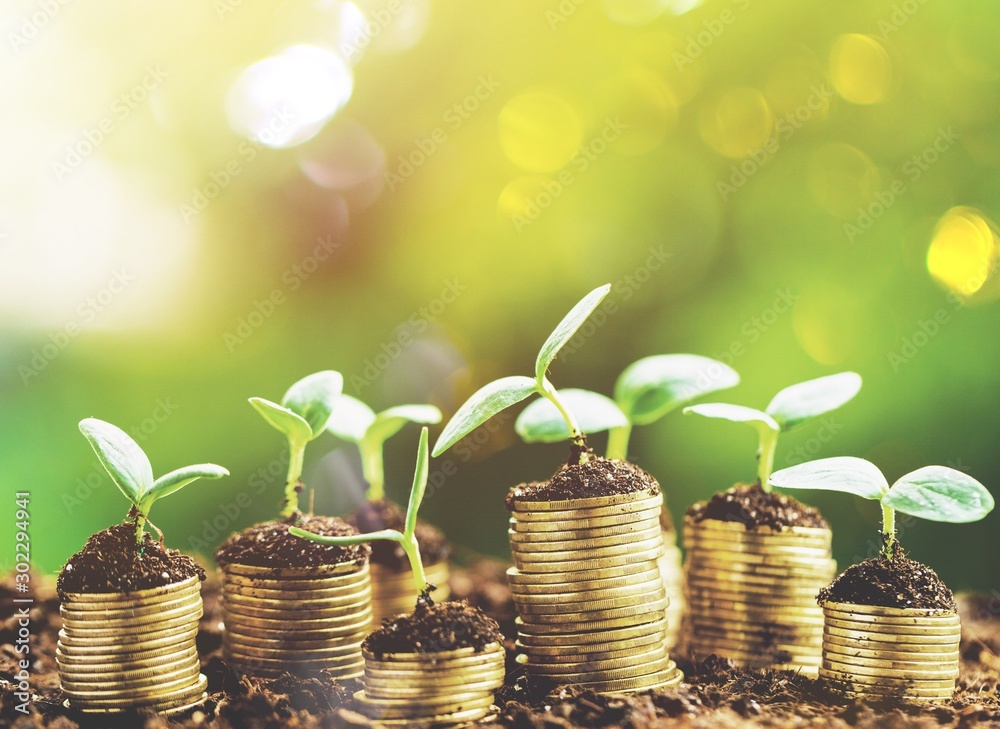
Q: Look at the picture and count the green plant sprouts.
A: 8